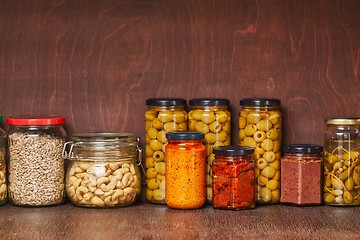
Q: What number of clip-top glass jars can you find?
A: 1